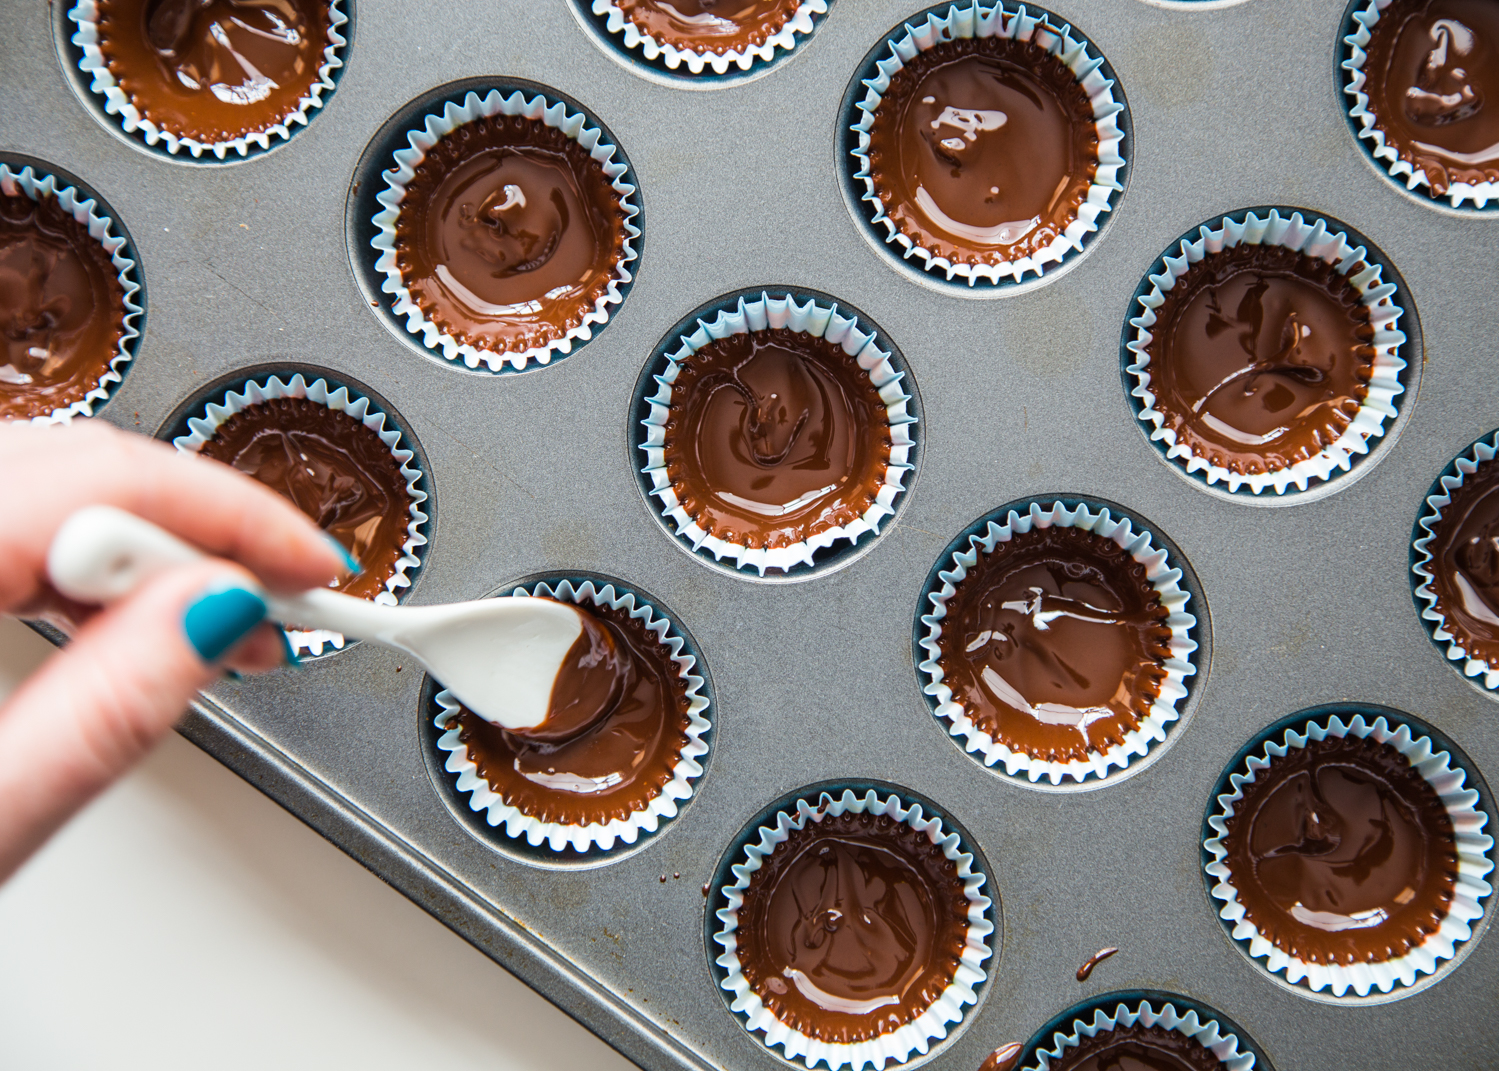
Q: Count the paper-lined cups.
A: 15